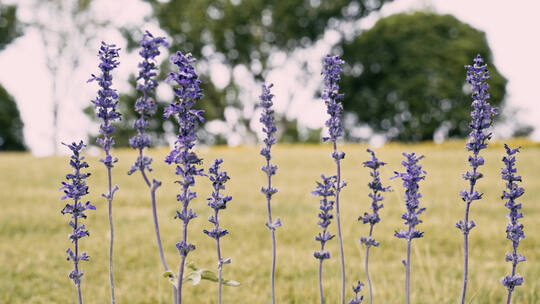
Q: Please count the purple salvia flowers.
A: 13